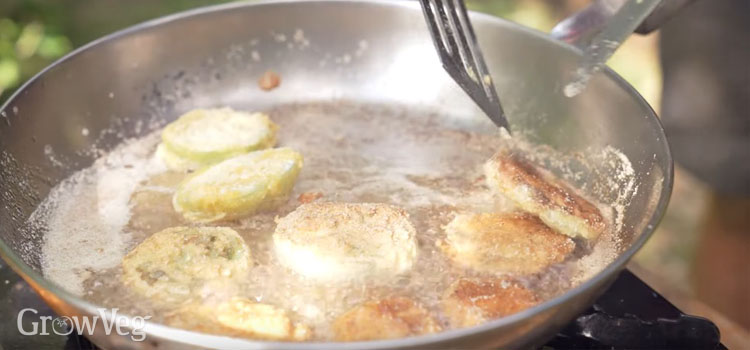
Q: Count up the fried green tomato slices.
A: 9